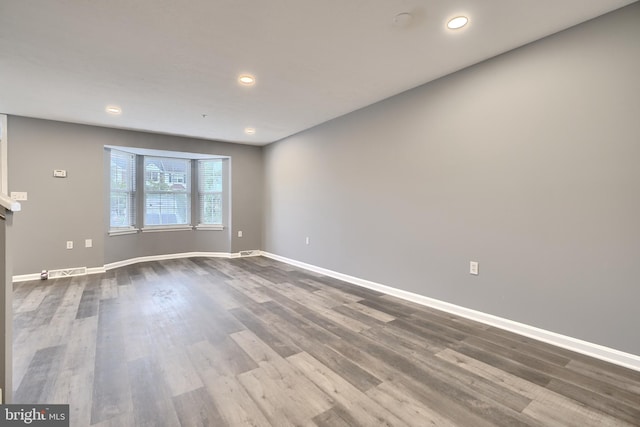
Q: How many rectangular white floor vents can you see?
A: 2